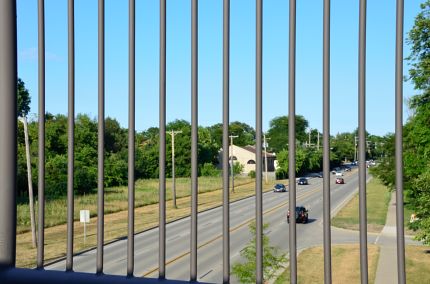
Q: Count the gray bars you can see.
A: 13